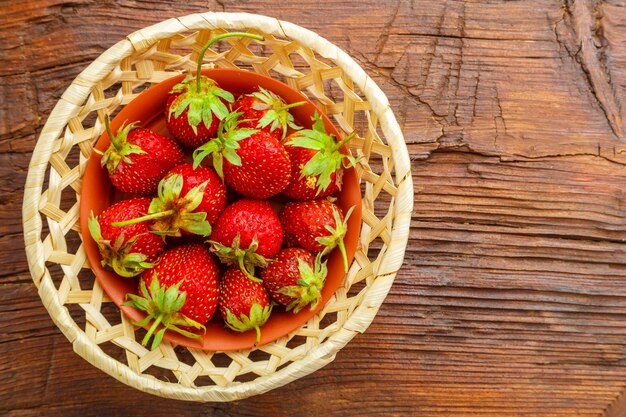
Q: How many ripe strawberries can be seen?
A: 12